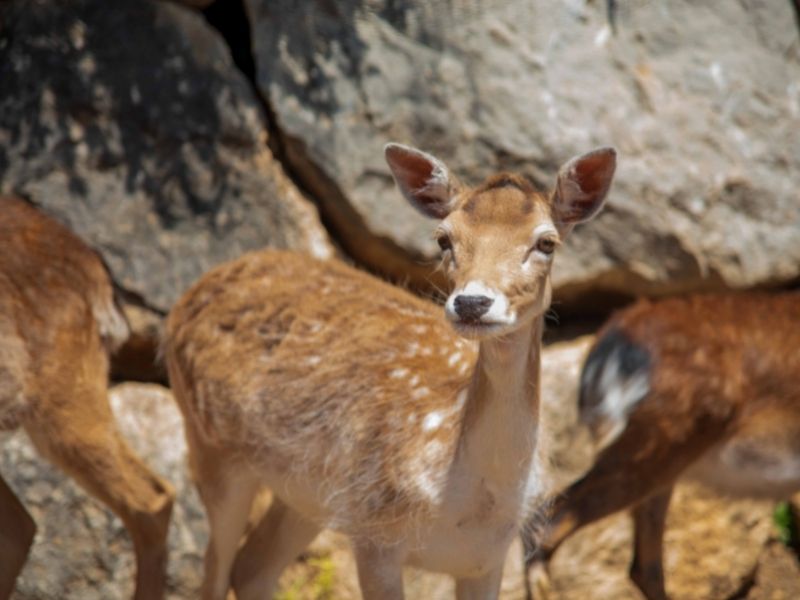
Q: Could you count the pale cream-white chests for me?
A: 1